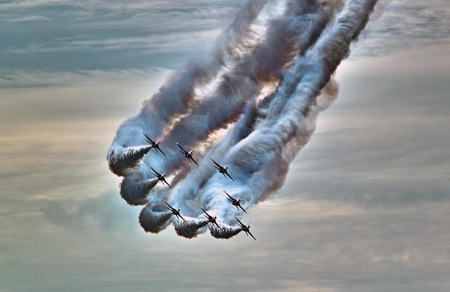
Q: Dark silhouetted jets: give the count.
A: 8